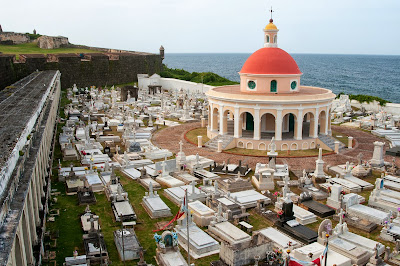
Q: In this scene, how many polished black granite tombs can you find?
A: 2